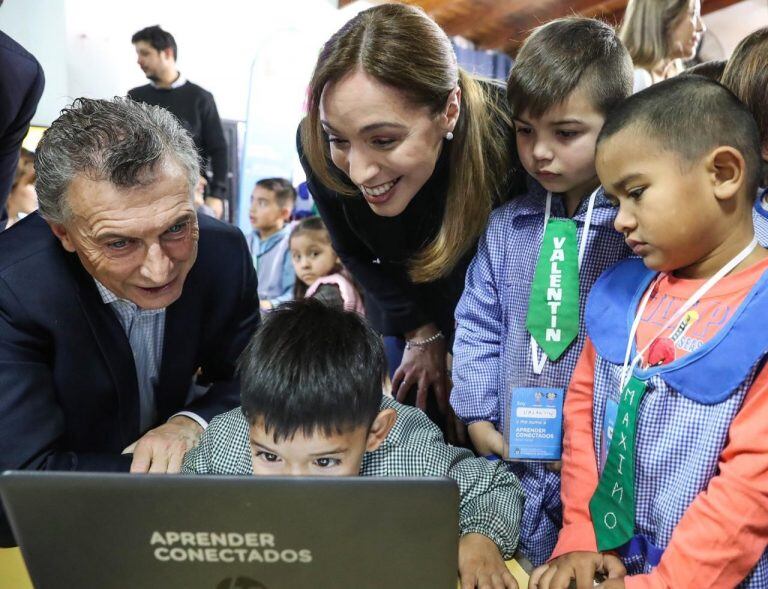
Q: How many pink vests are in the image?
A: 1